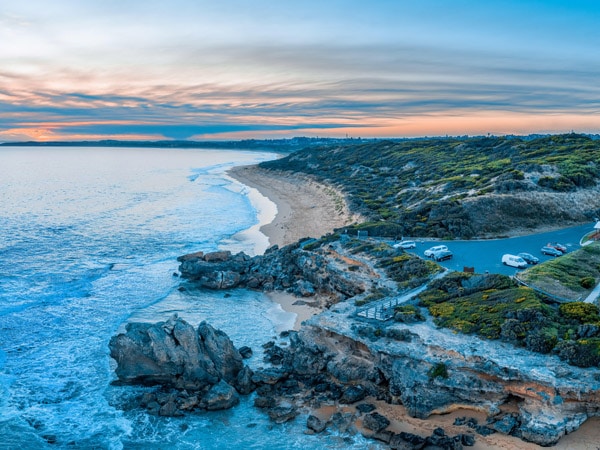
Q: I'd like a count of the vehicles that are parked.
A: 7